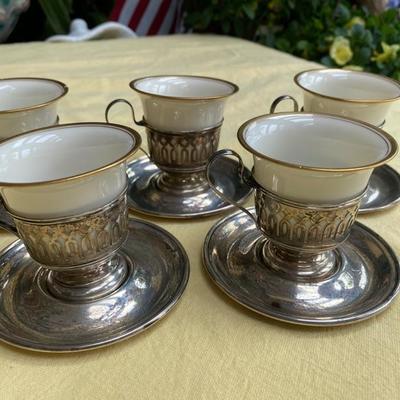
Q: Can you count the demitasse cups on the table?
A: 5